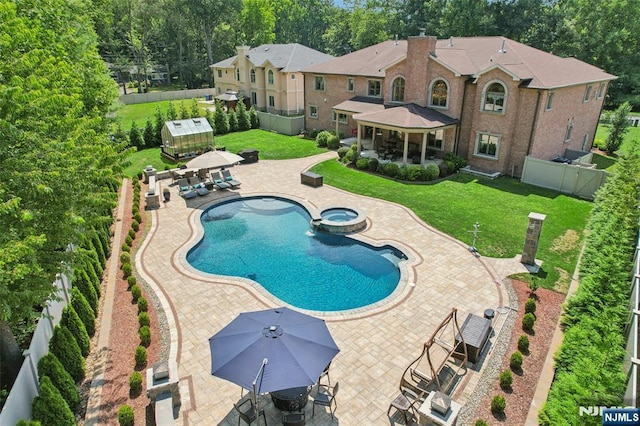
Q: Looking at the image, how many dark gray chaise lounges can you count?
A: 4